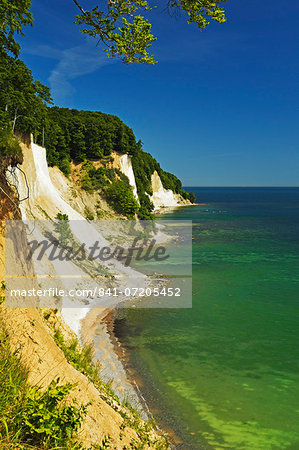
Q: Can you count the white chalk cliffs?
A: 3